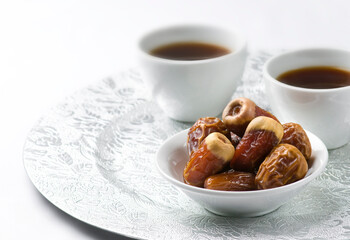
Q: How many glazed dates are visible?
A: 7